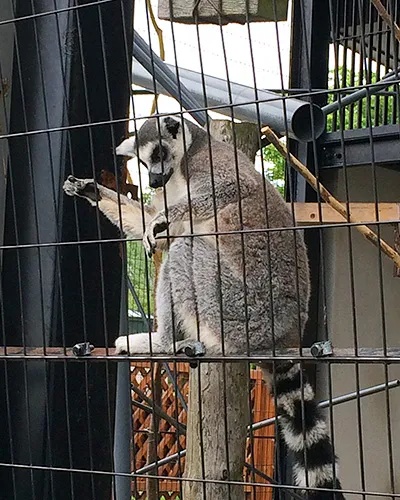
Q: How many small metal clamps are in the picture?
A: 3